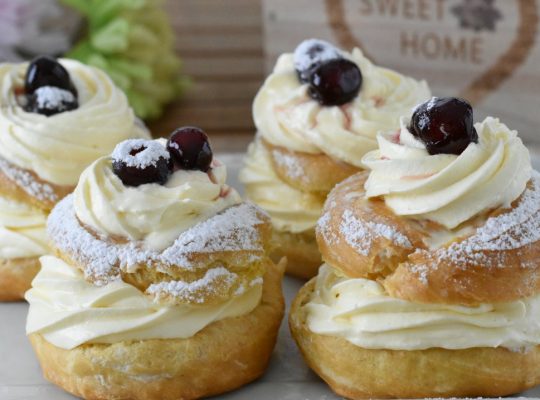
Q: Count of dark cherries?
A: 7